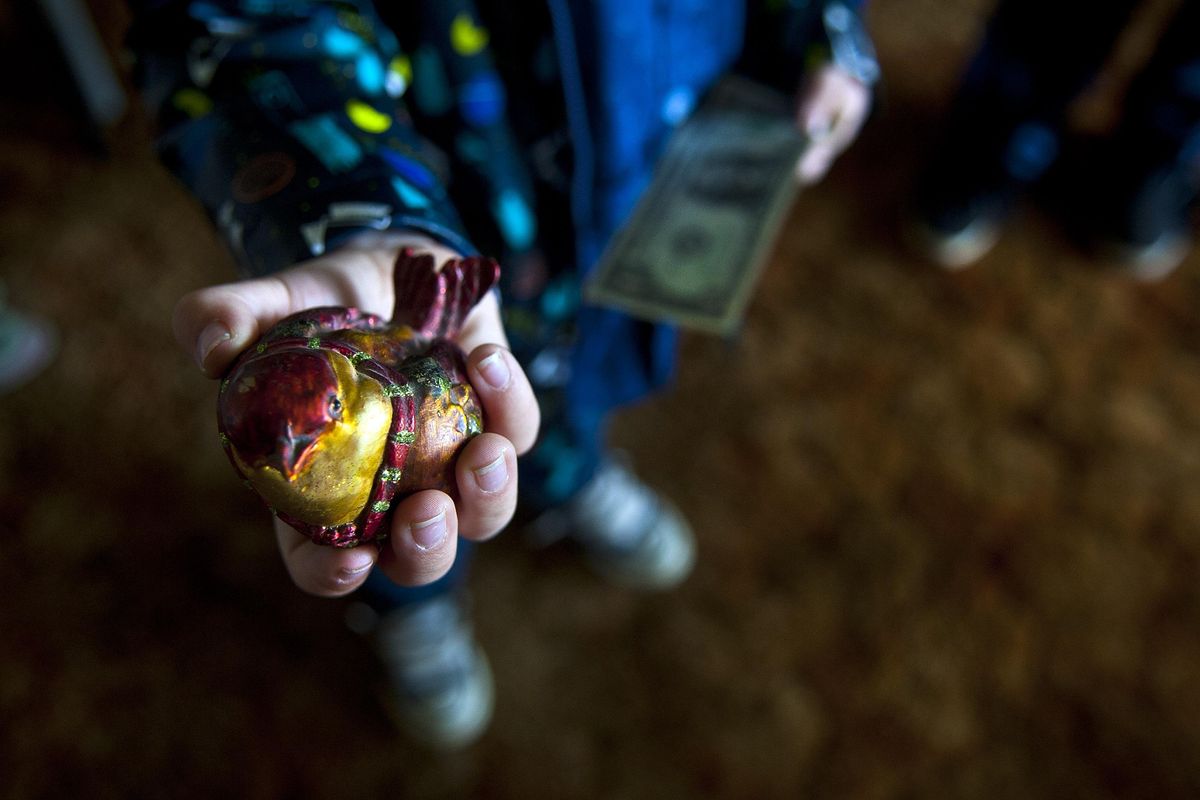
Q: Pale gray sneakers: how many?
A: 2